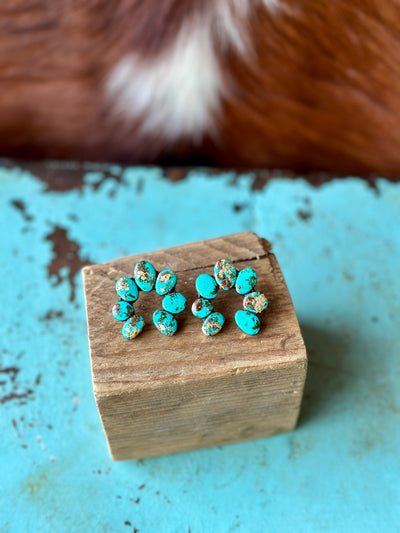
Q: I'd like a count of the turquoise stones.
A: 14